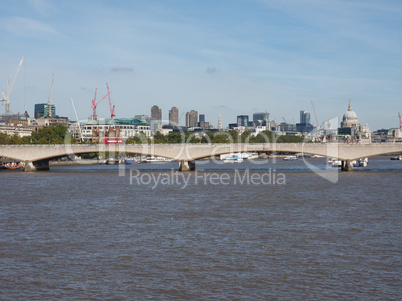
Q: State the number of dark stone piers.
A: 3